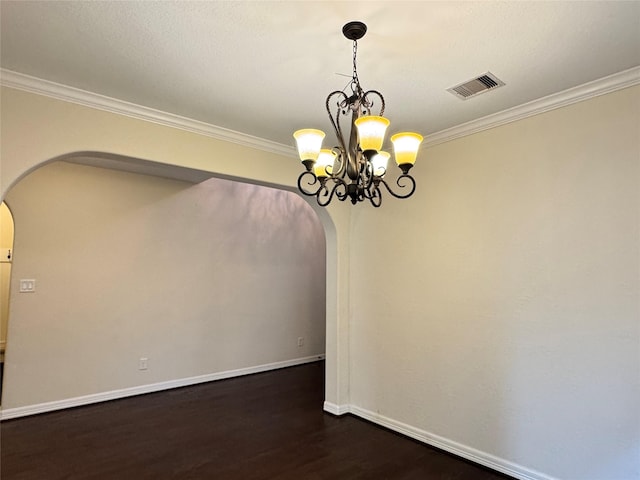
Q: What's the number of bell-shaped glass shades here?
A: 5